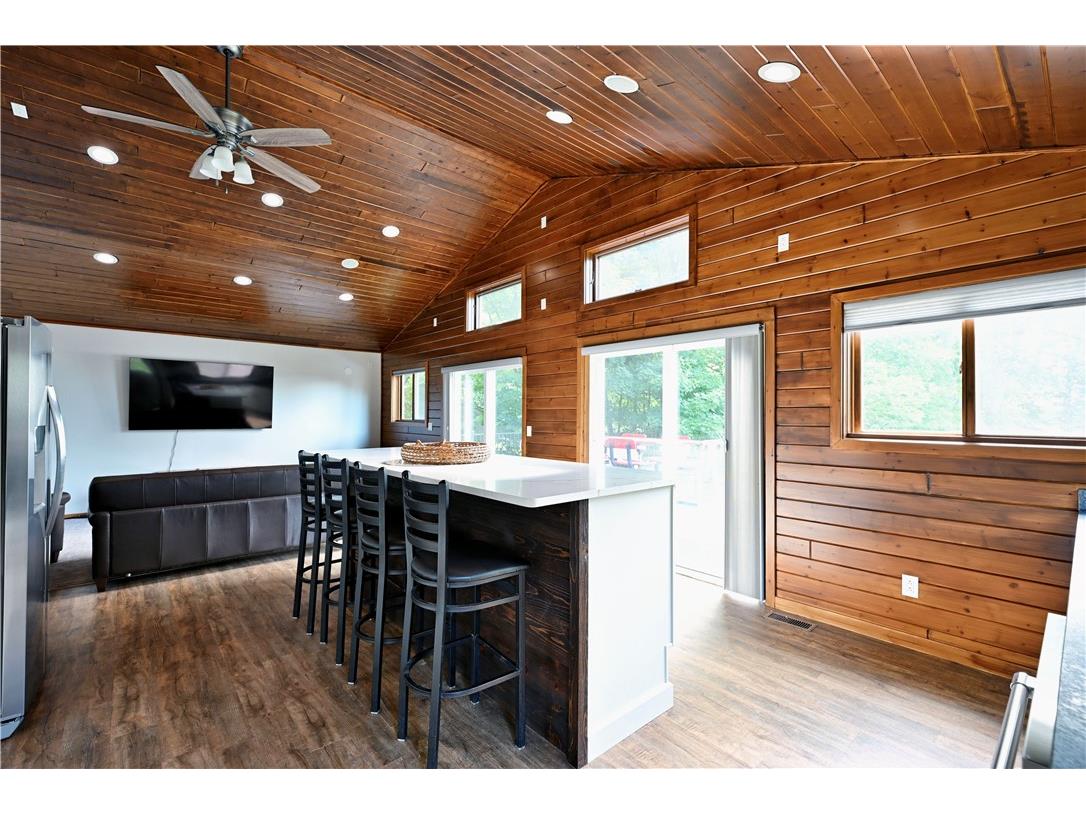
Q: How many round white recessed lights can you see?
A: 10